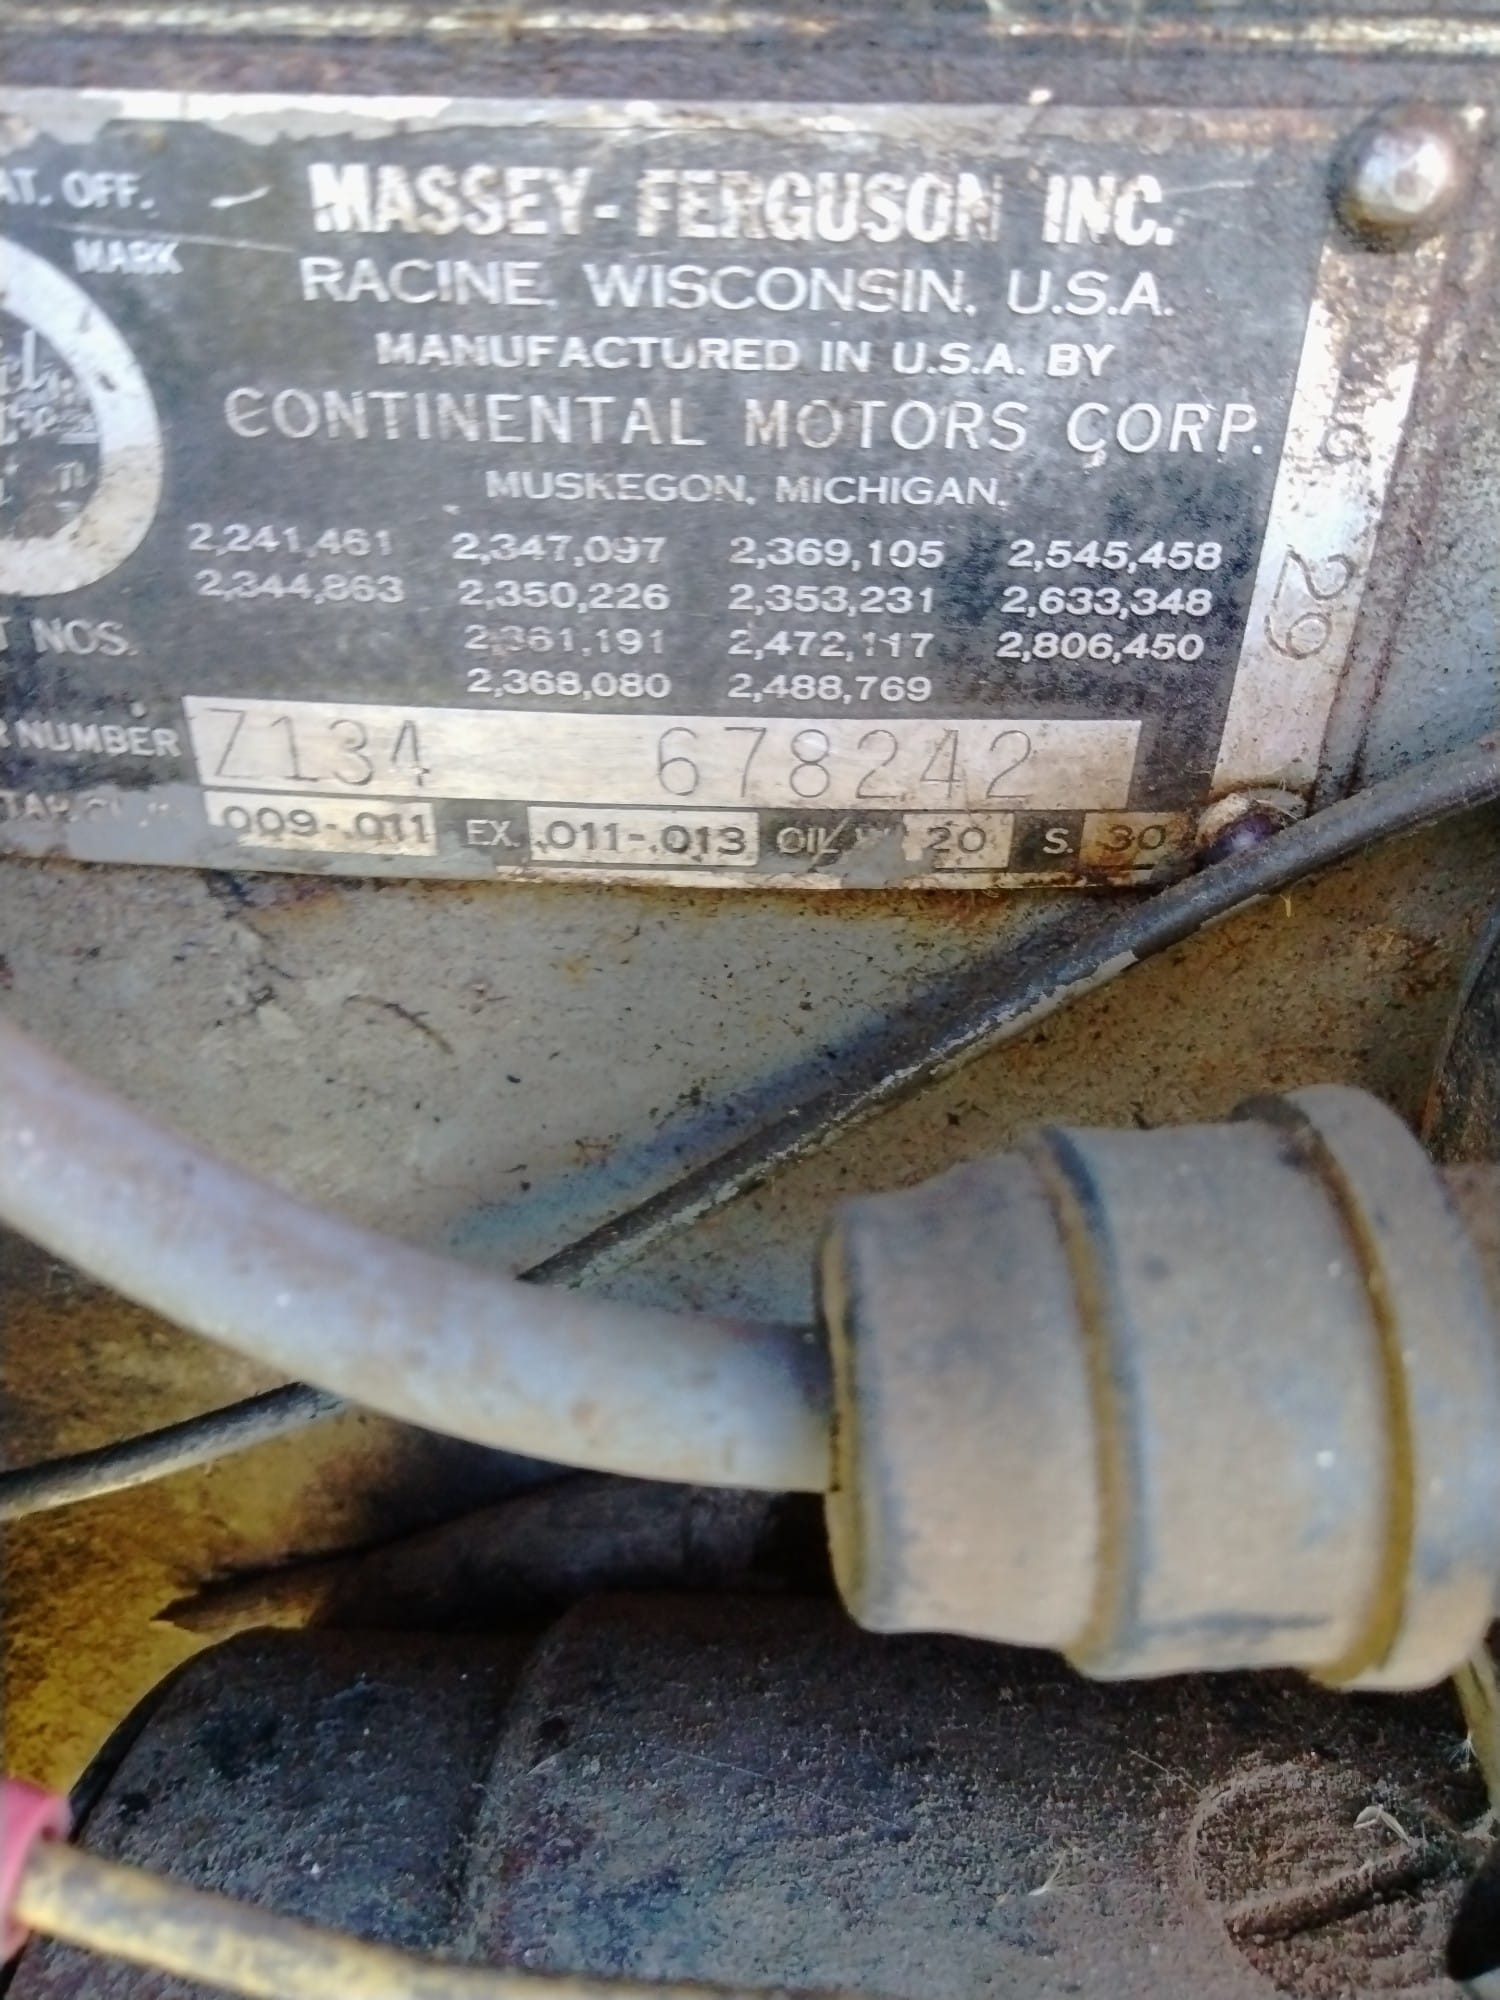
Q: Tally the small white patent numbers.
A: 13